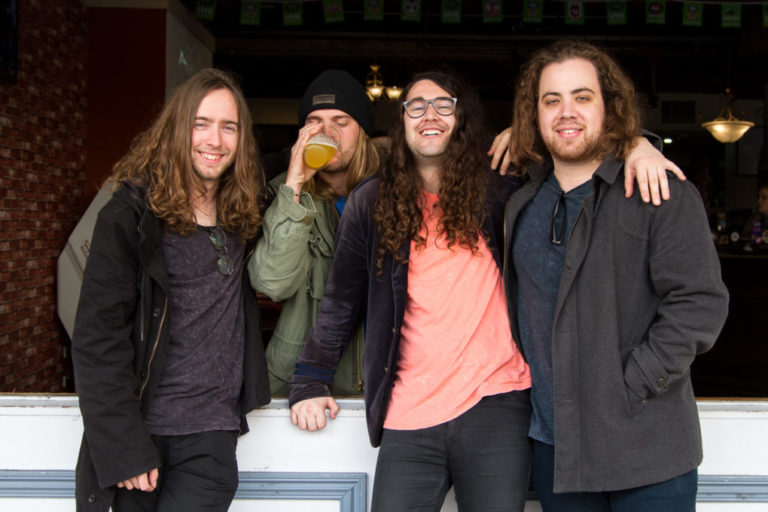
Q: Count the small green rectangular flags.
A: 15